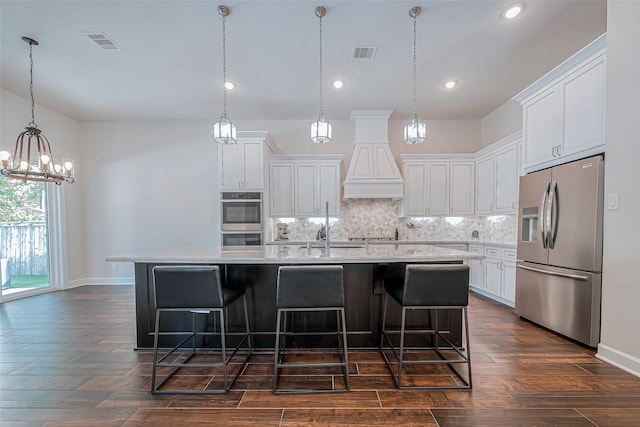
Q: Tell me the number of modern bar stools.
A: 3